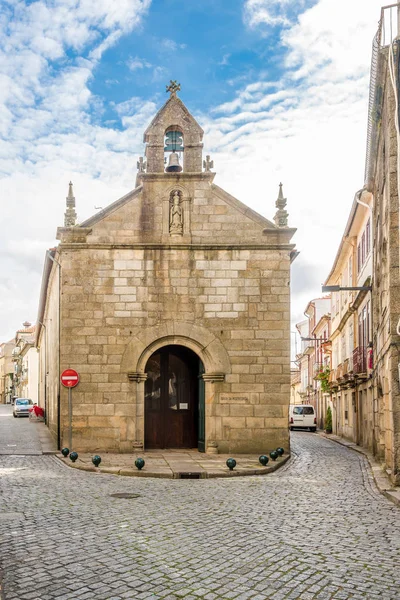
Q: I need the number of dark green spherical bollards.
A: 8